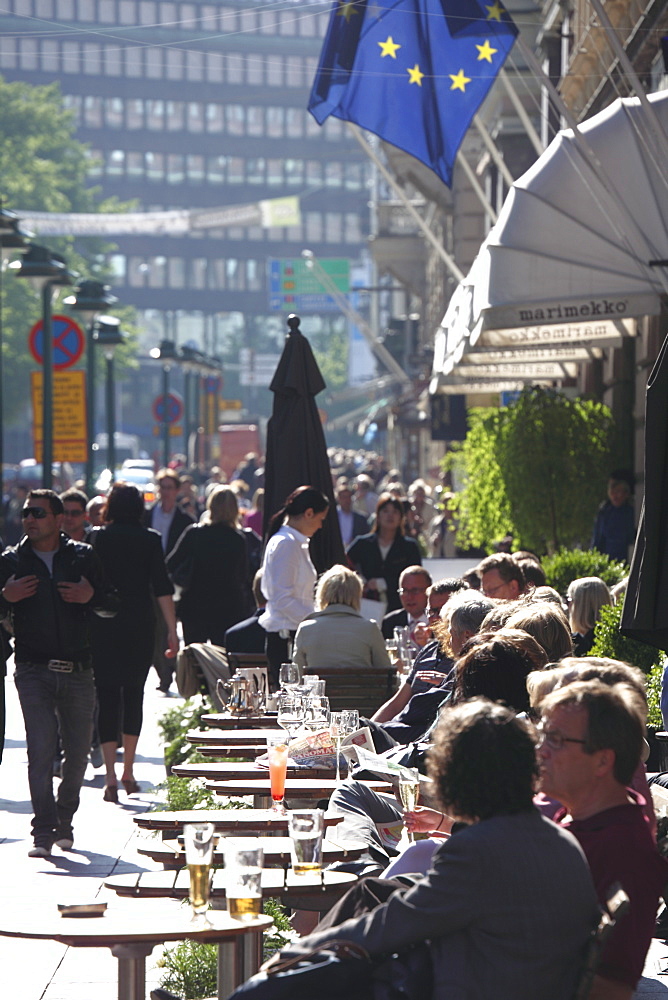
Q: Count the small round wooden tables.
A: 9